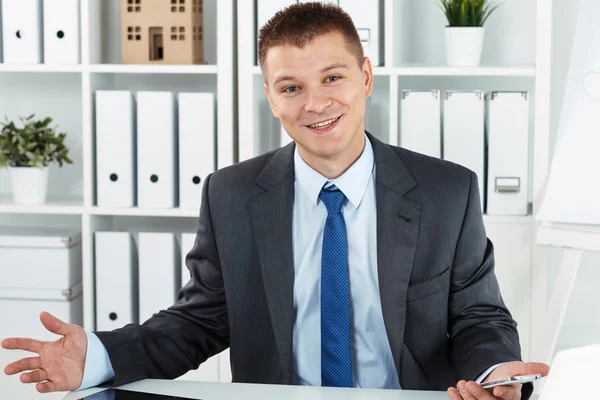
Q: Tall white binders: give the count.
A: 14